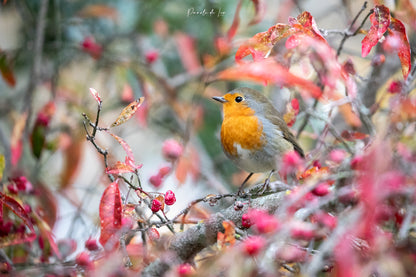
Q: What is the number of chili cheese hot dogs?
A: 0